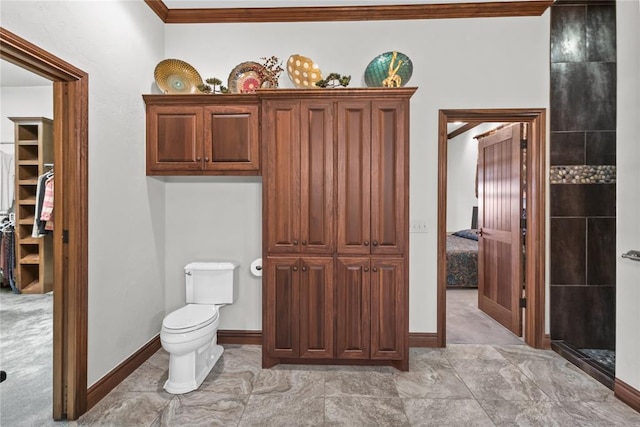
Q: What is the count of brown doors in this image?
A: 11